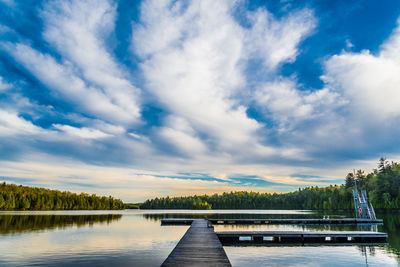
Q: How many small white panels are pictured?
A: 4